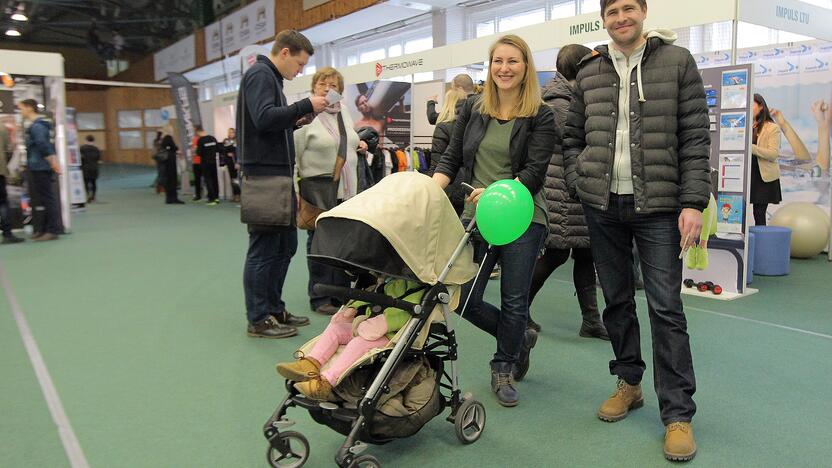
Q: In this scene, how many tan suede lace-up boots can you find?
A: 4